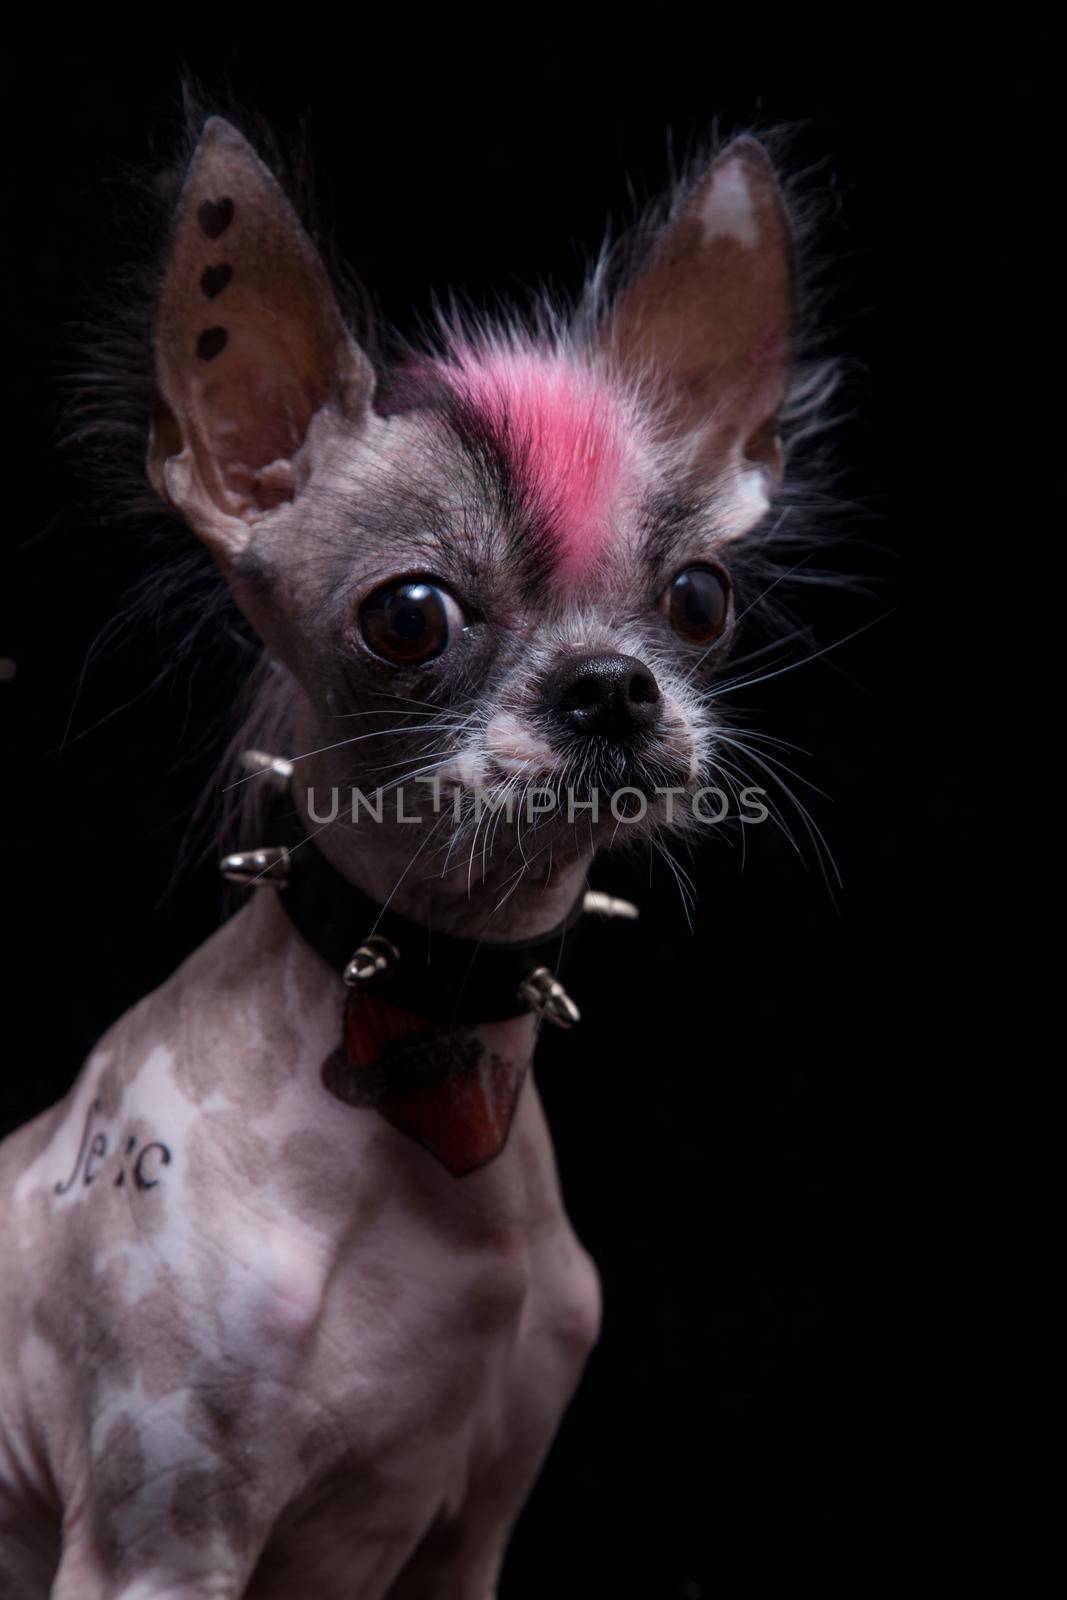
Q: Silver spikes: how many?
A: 5